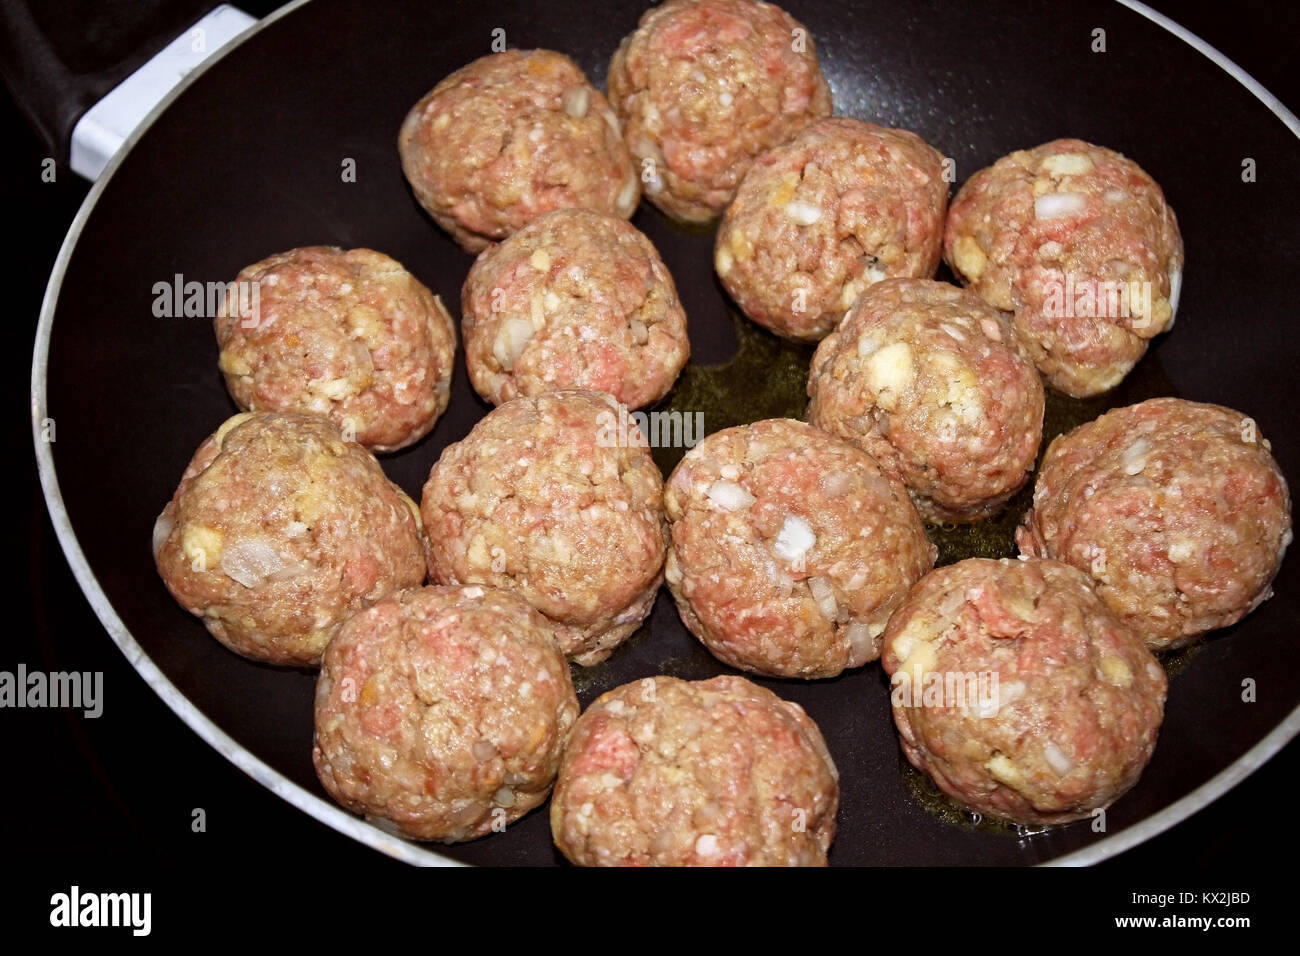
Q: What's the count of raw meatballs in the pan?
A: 14